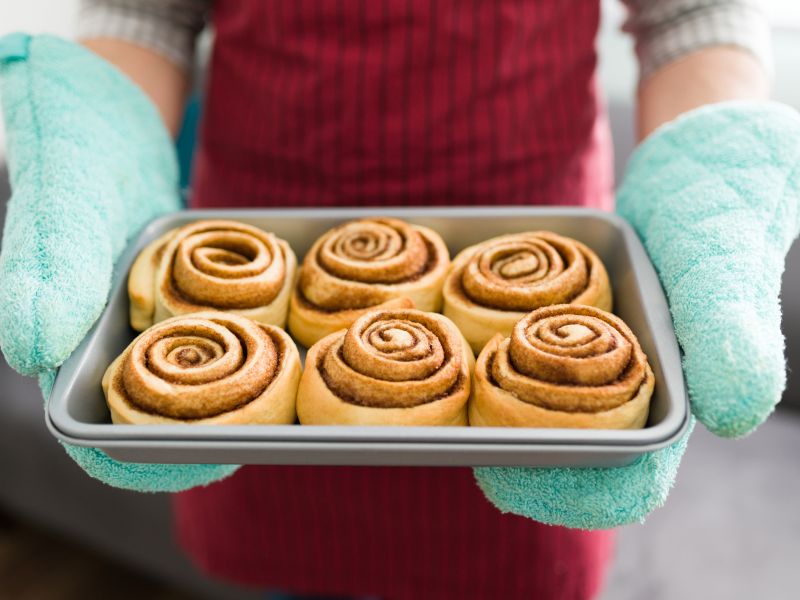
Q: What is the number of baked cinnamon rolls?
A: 6